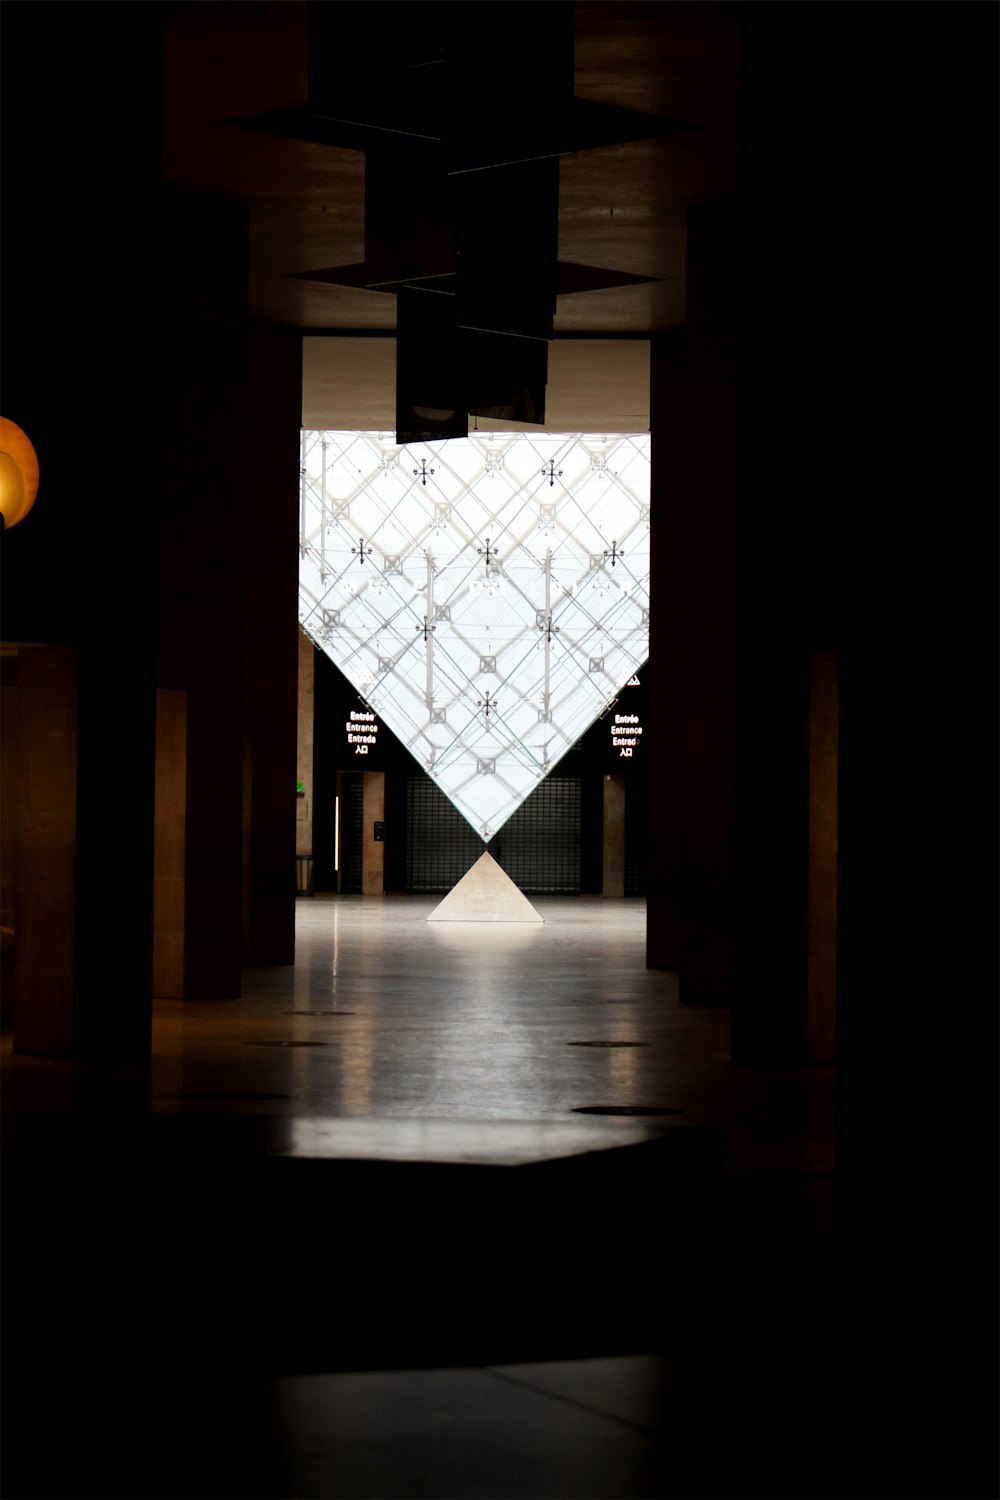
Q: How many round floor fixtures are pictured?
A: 5